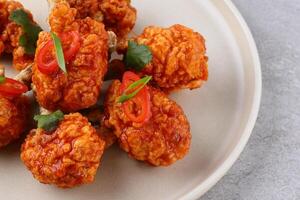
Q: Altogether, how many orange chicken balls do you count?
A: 7